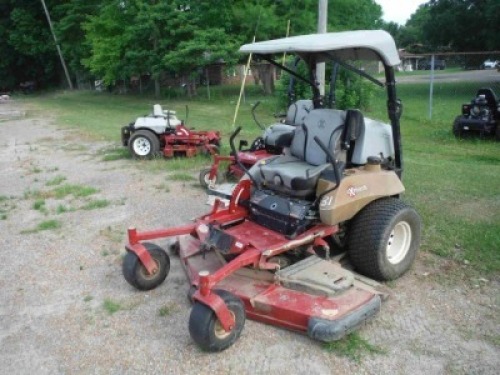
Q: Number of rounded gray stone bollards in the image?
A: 0